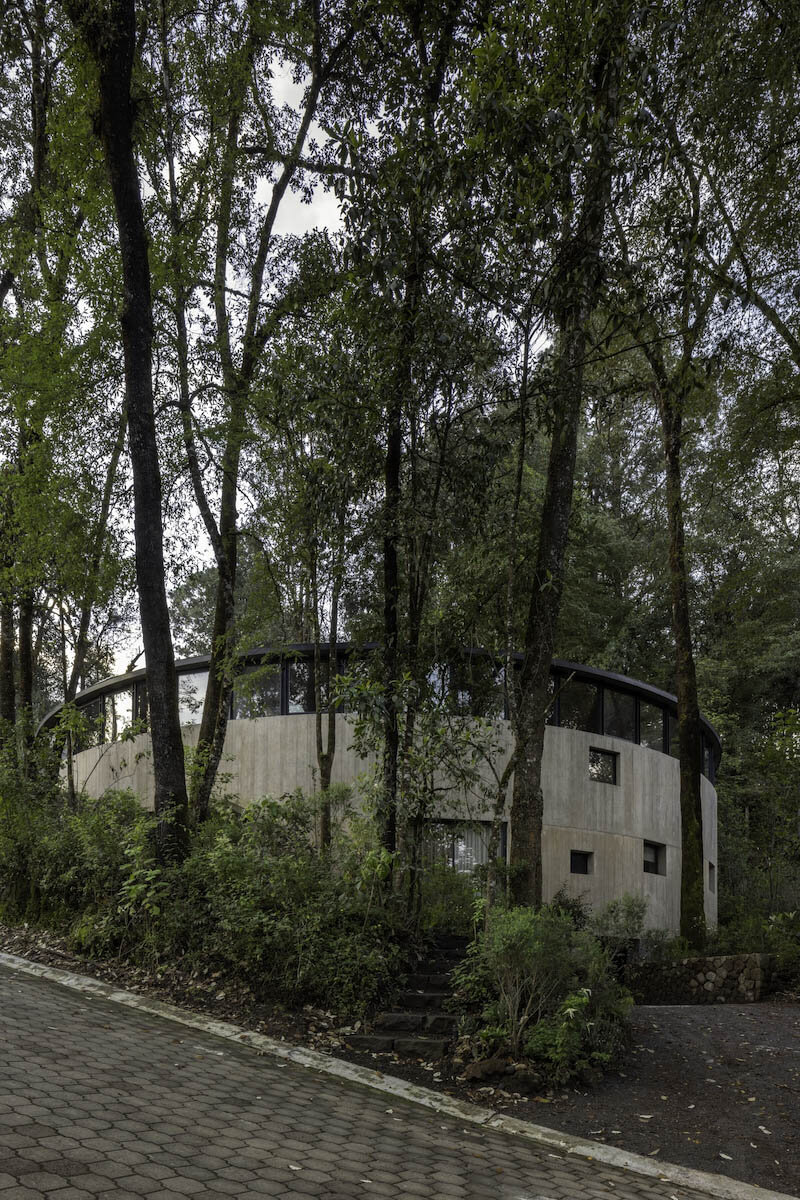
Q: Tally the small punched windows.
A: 4